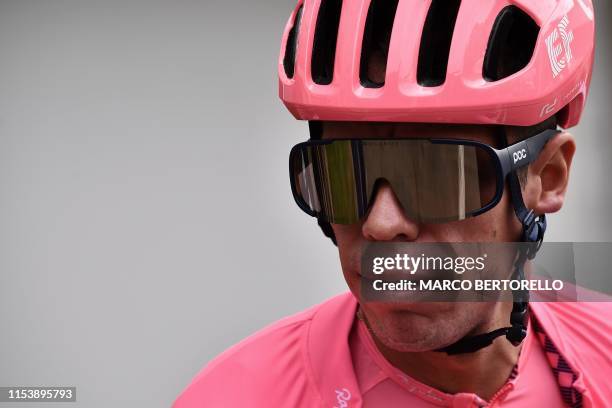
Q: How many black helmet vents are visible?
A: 5